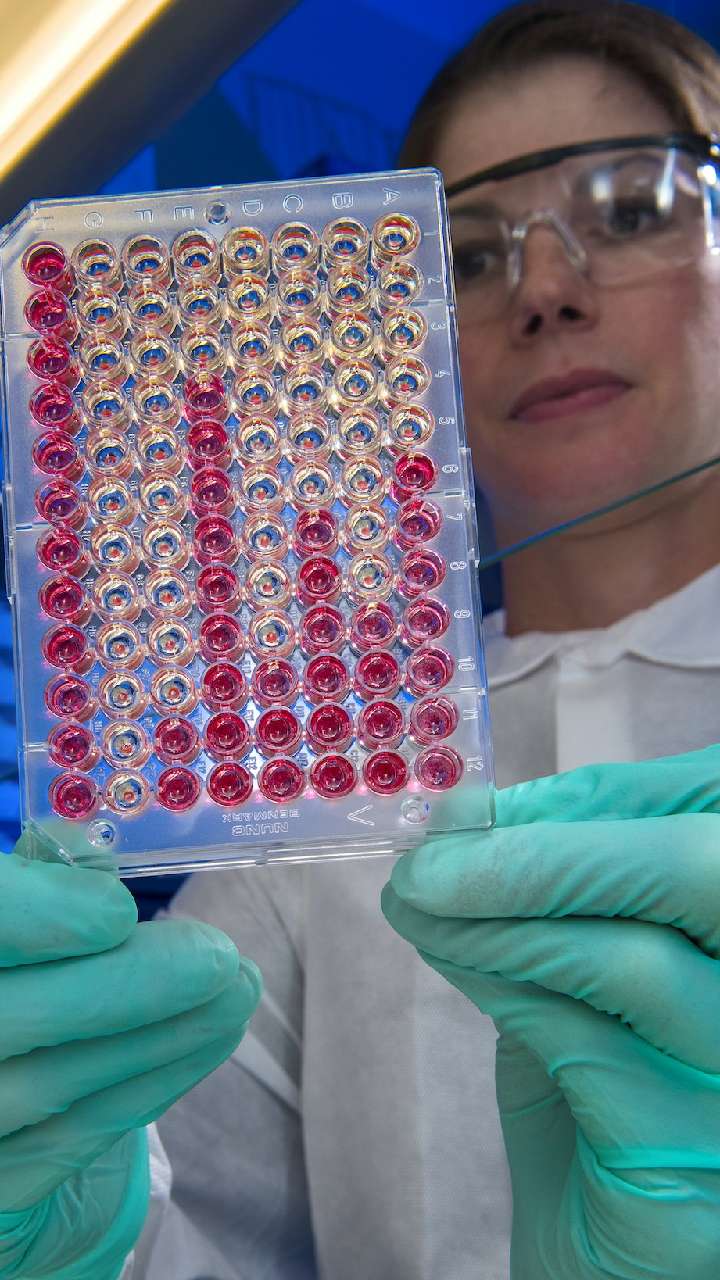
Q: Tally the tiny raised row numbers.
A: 12